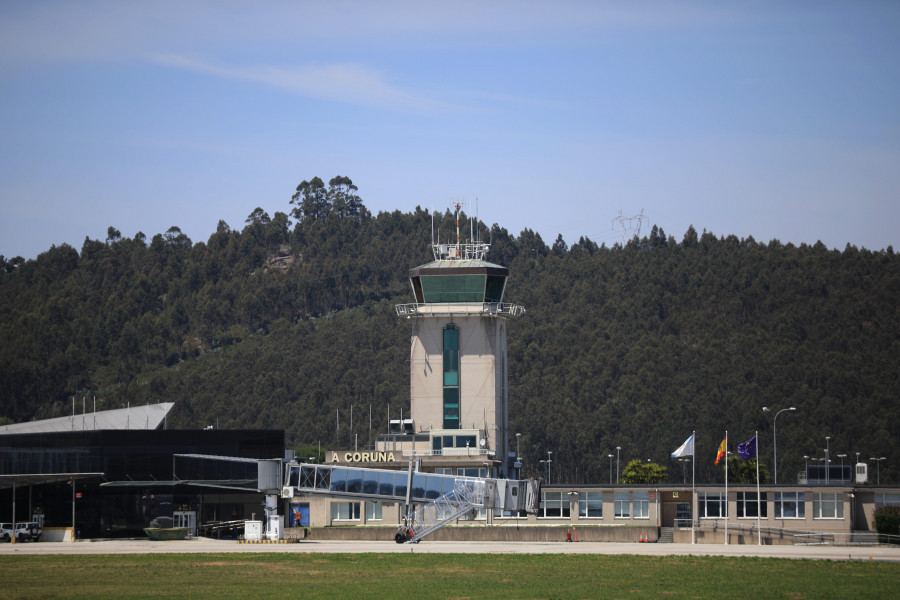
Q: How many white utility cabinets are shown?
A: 2